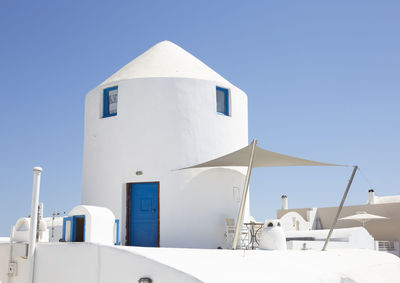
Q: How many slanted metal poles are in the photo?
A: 2